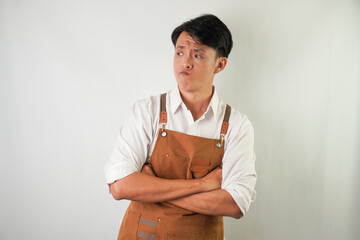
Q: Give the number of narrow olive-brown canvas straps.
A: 2